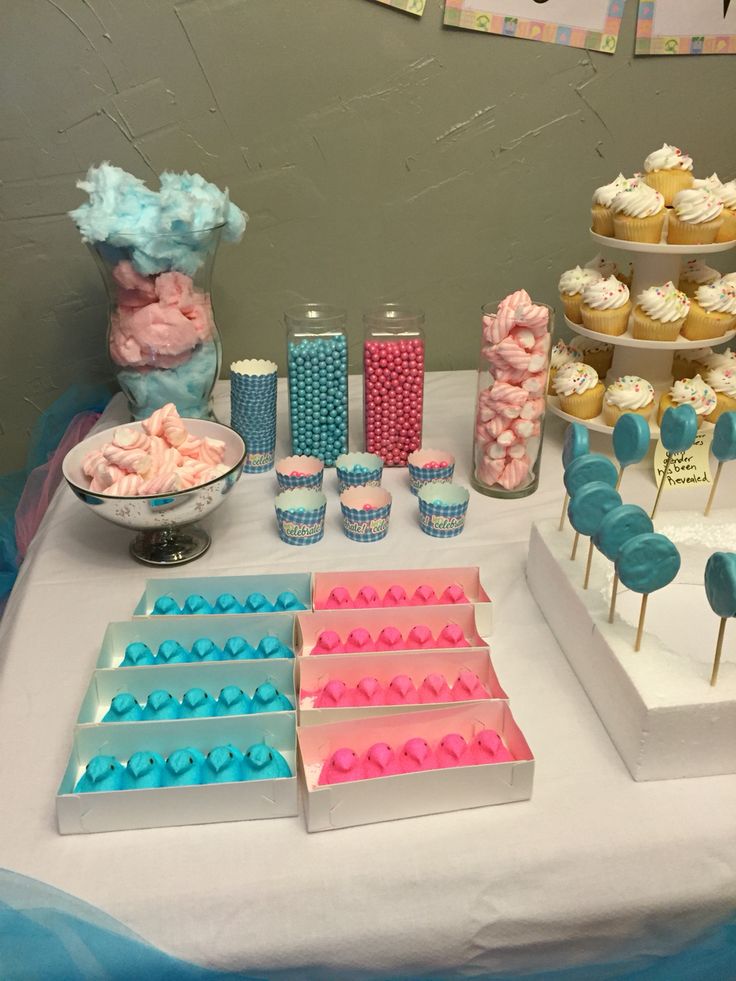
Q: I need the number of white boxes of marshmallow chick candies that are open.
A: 8